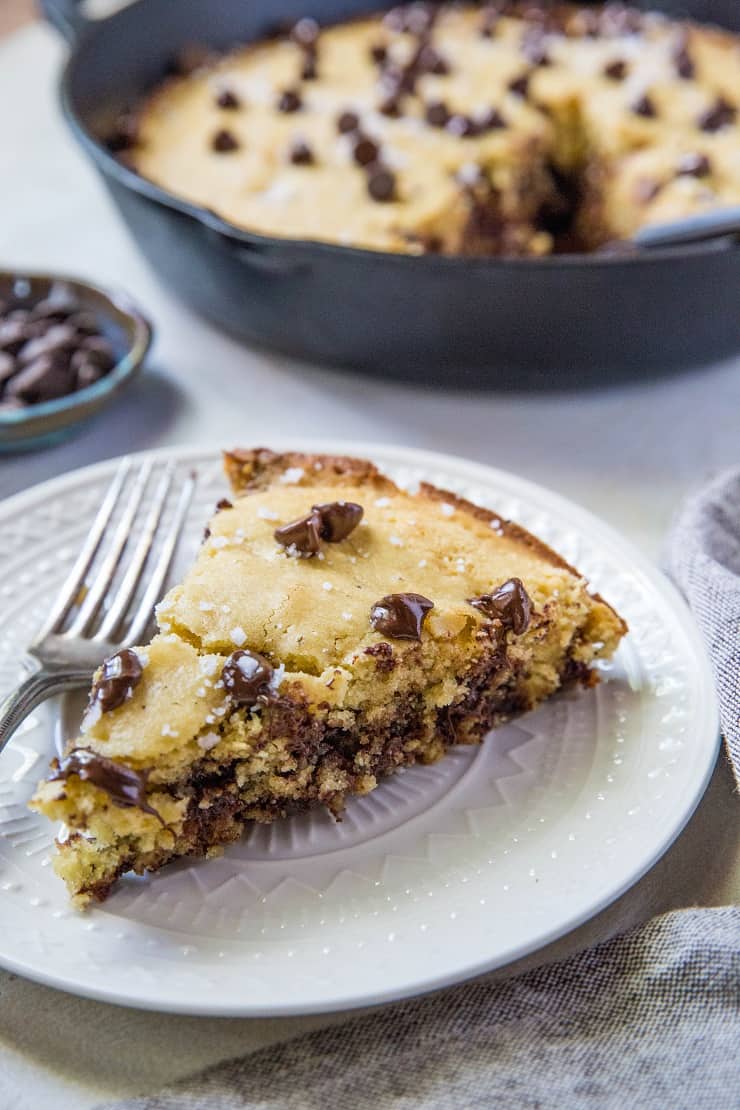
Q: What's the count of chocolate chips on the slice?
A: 7